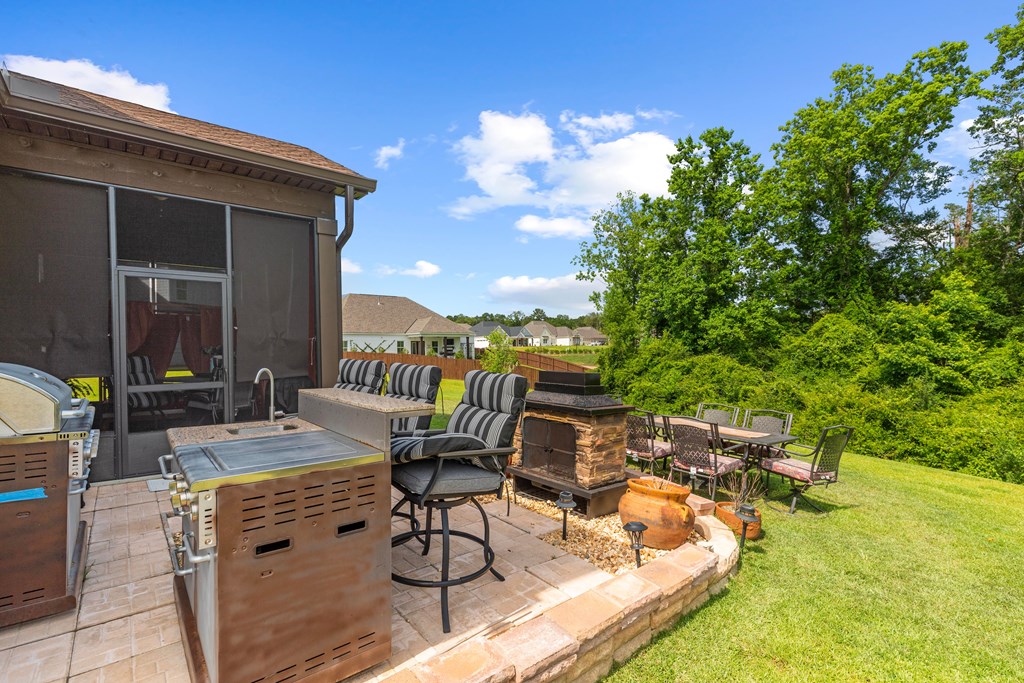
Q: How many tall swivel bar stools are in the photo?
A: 3